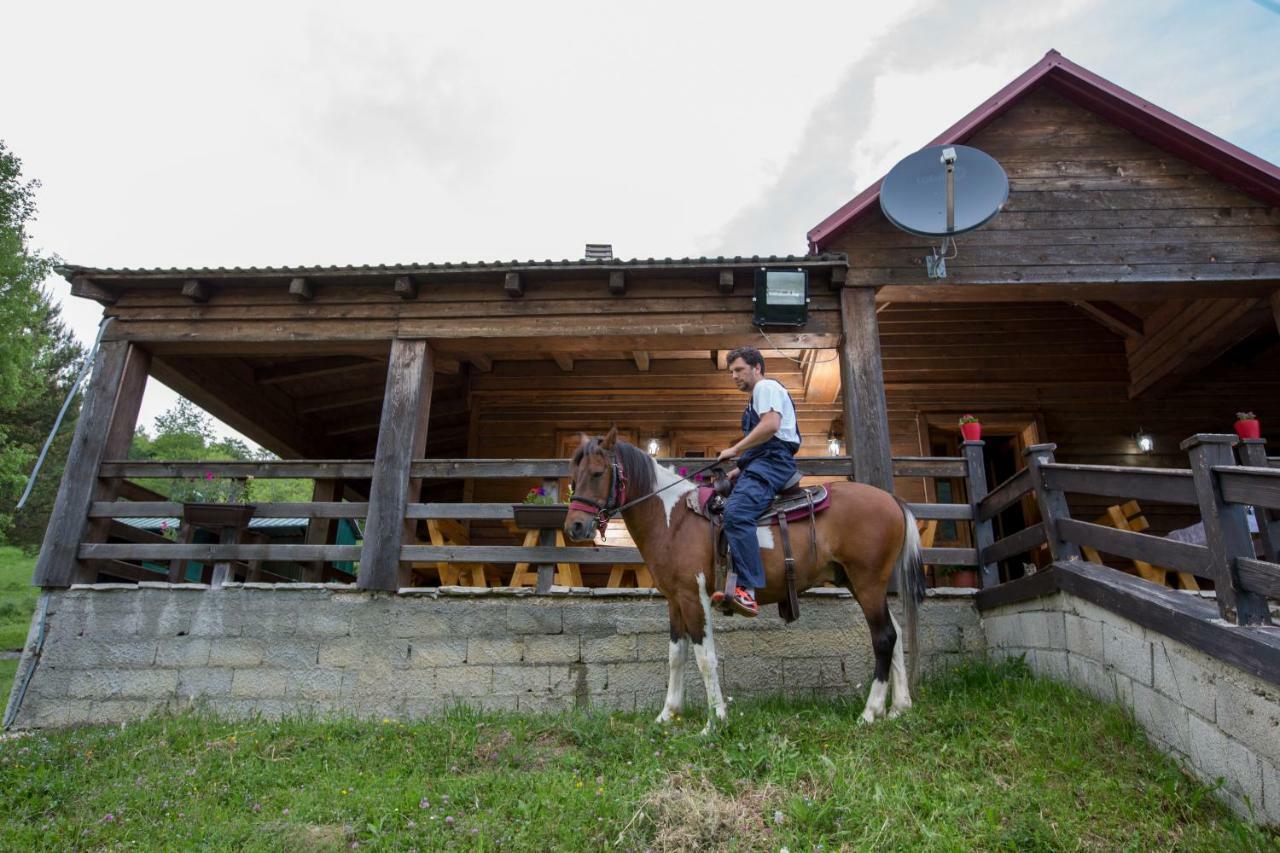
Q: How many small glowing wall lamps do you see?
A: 3